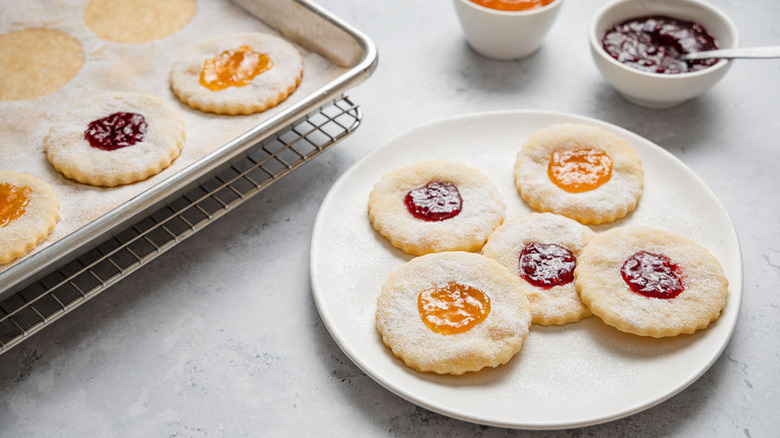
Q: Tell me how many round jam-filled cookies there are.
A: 8